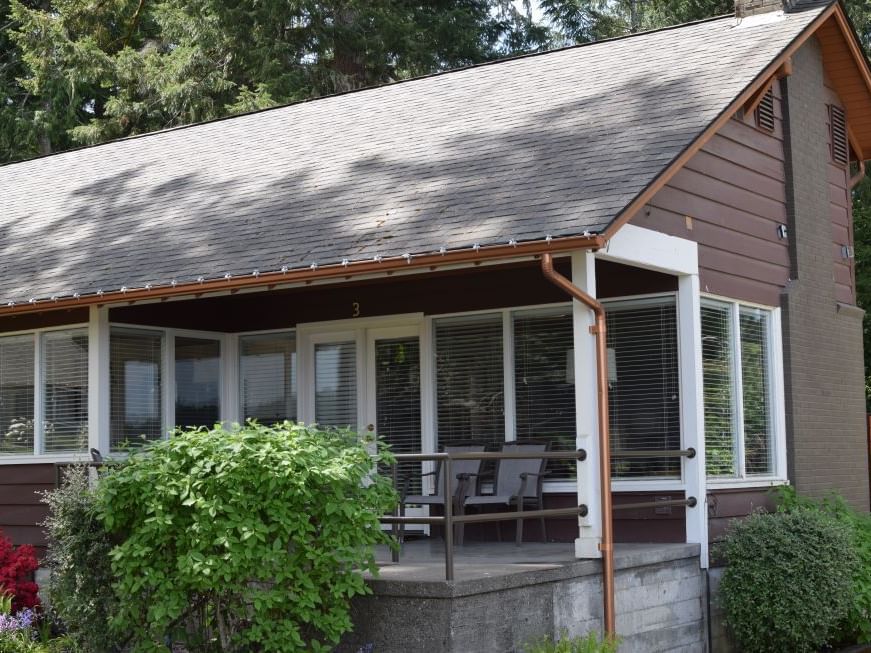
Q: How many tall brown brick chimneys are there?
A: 1